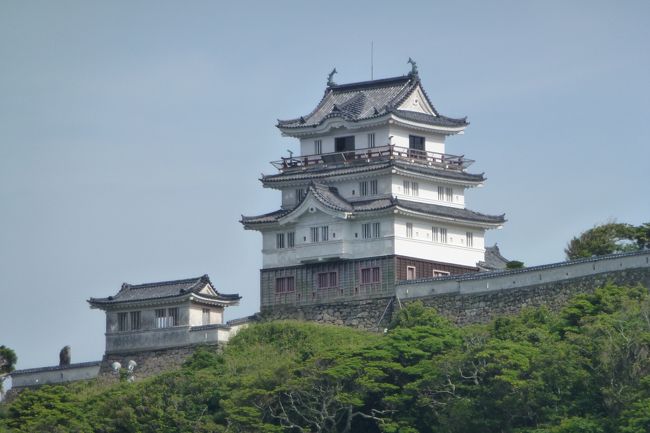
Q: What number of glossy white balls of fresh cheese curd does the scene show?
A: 0